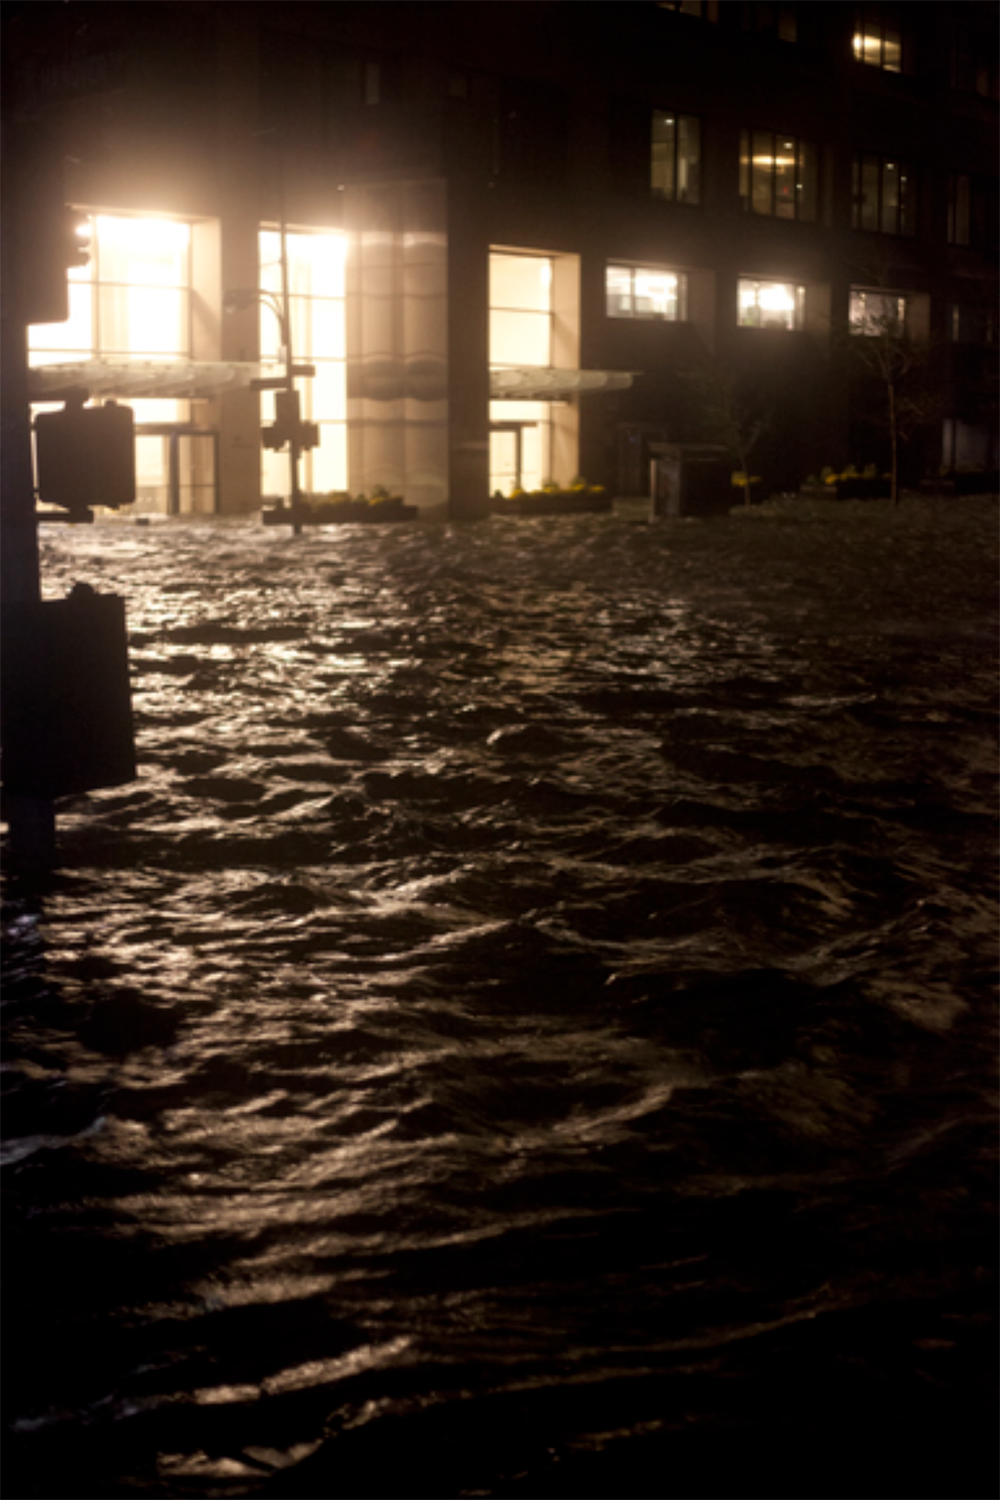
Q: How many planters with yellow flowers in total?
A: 4